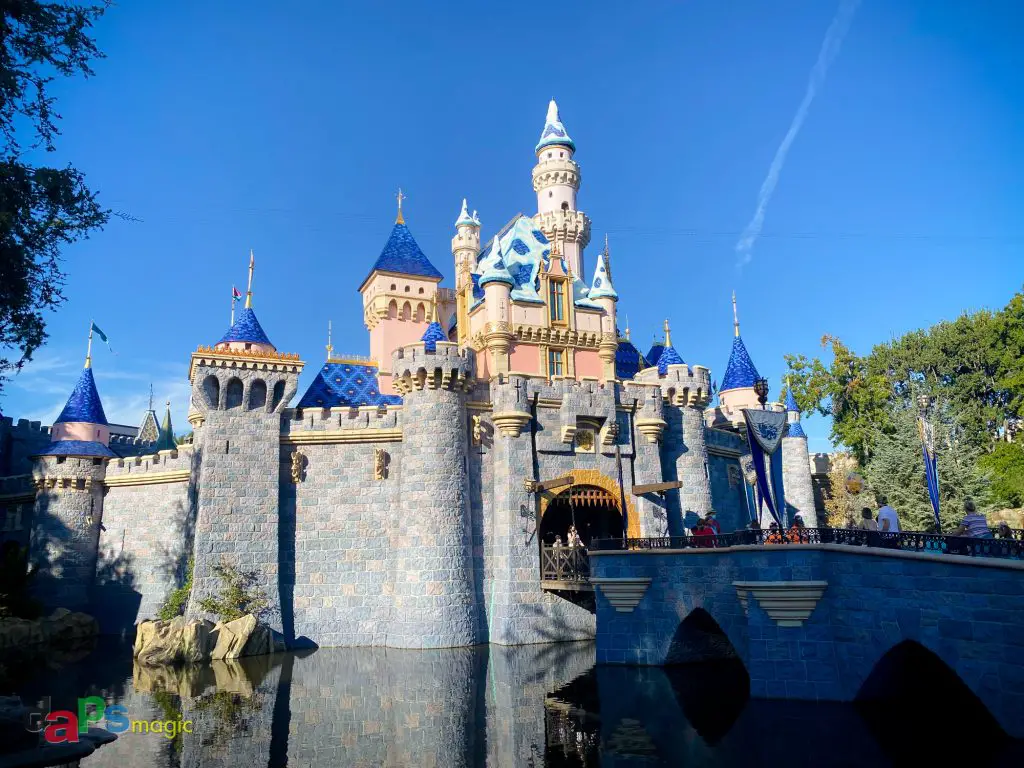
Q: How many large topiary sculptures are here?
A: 0